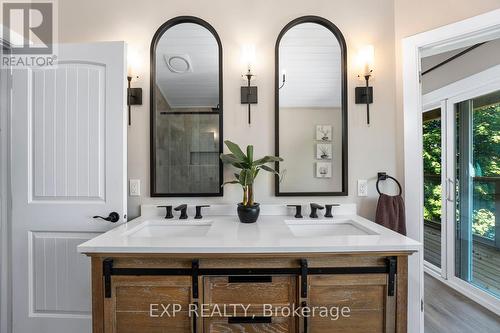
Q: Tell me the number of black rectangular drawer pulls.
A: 2